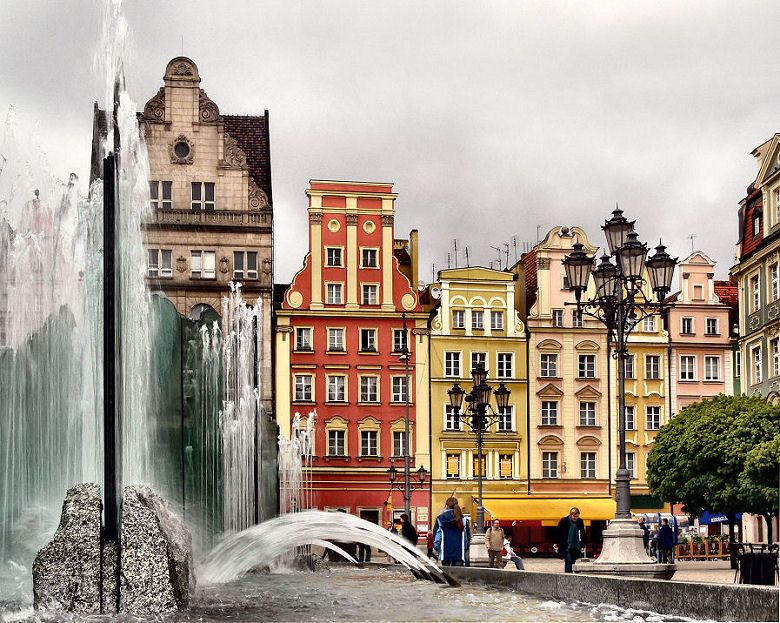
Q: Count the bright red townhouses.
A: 1